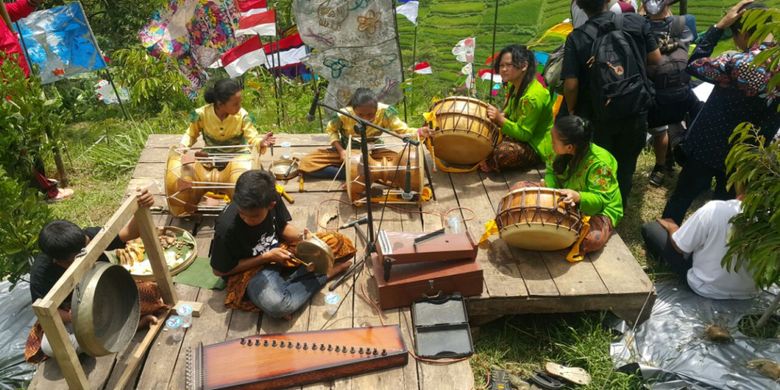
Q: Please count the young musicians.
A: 6